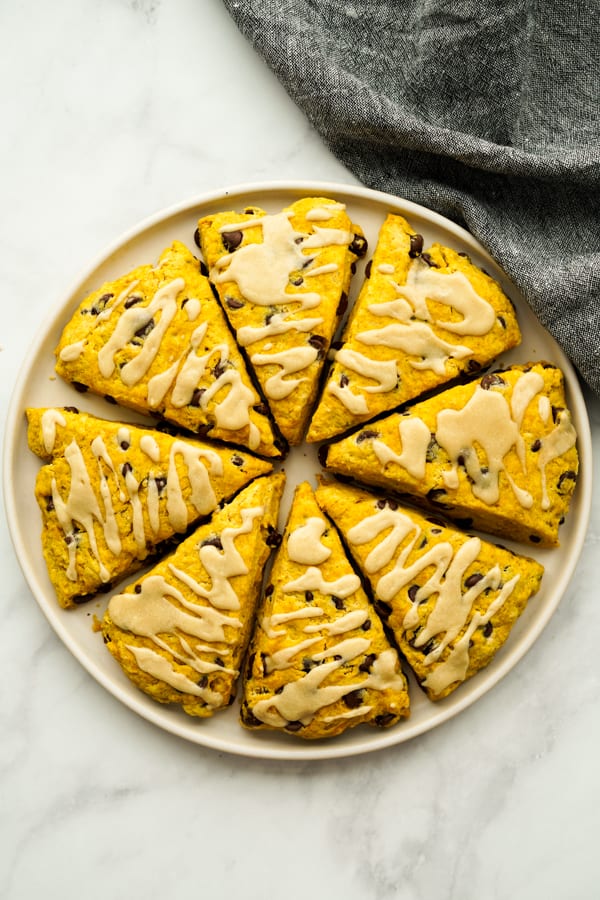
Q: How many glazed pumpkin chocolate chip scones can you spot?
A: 8